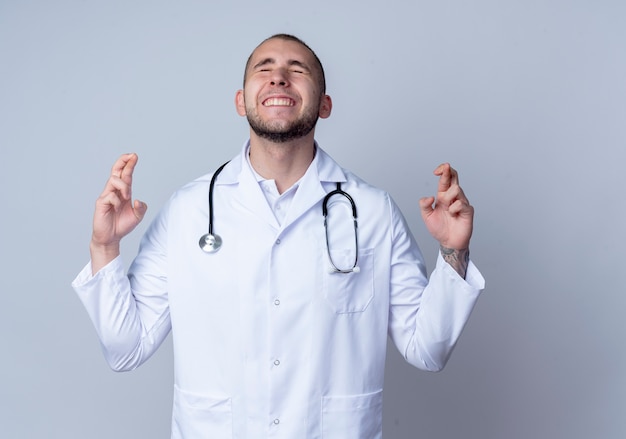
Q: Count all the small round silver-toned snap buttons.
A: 4